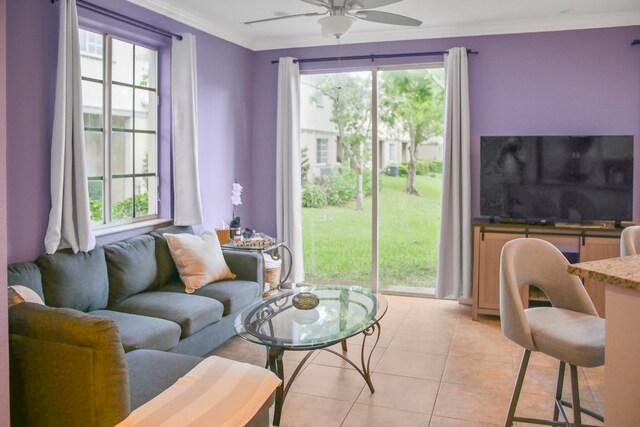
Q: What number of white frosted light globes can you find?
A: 1